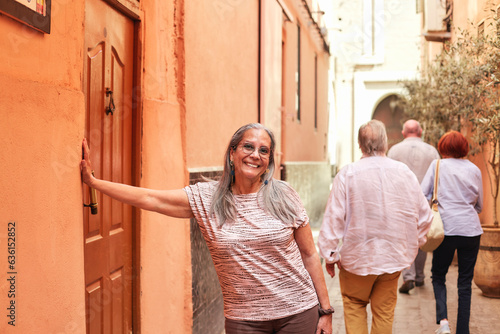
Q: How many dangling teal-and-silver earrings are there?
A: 2